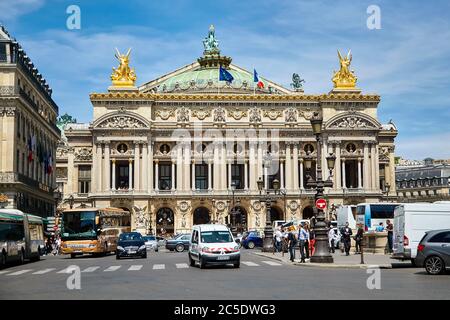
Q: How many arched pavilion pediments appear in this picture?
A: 2